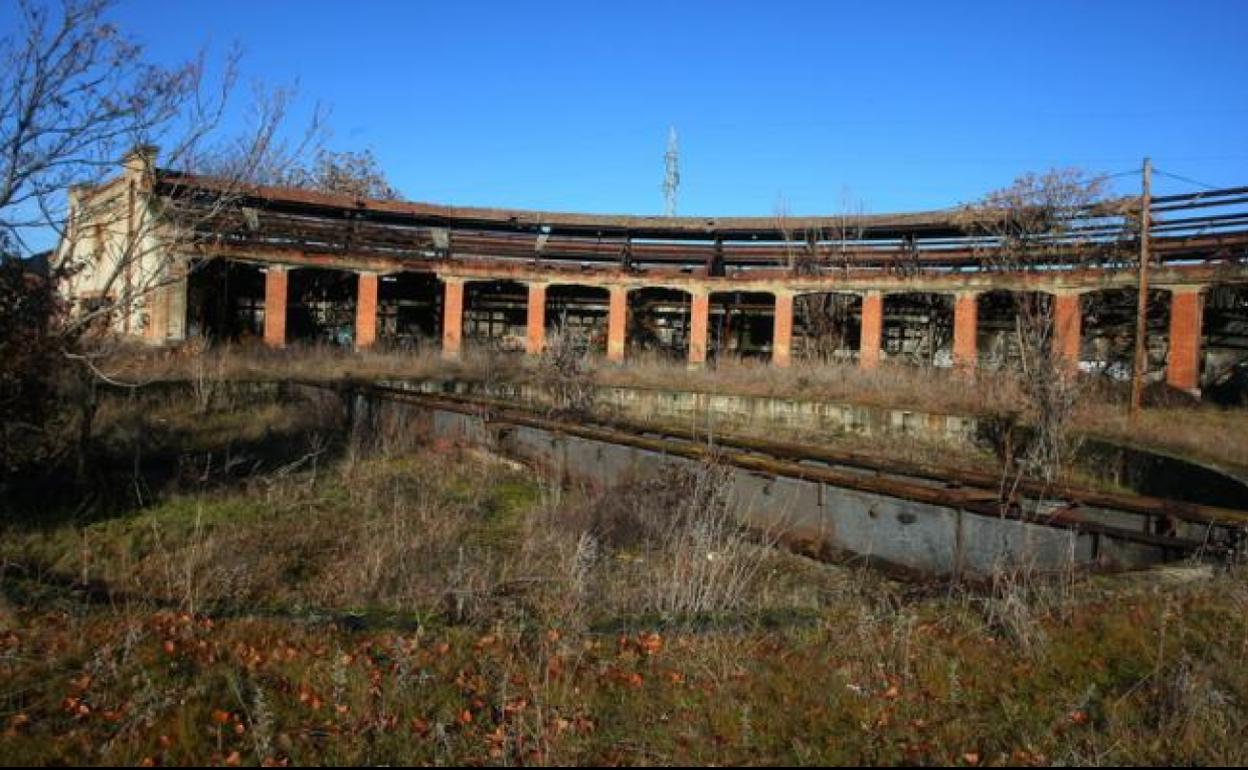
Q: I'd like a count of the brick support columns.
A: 11